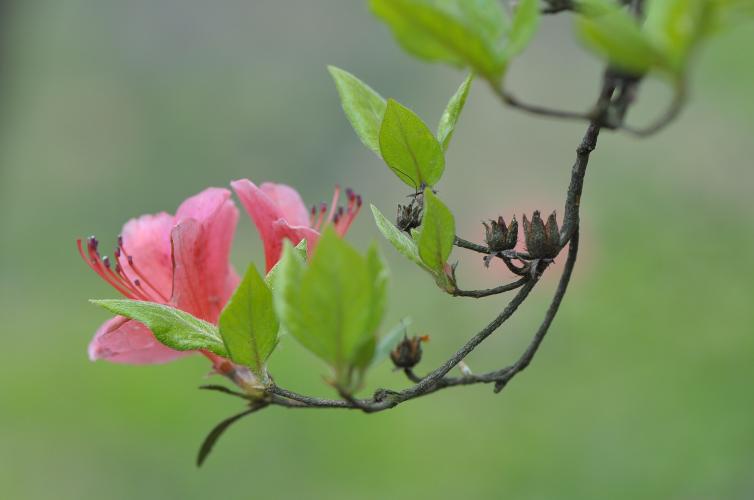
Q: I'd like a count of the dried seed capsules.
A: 4